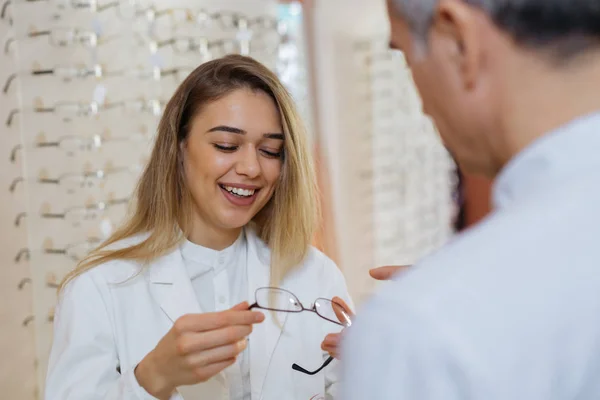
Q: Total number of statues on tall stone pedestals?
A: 0